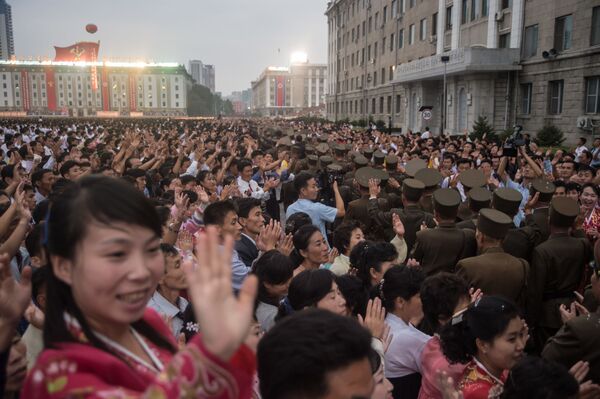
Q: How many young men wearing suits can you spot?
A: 1